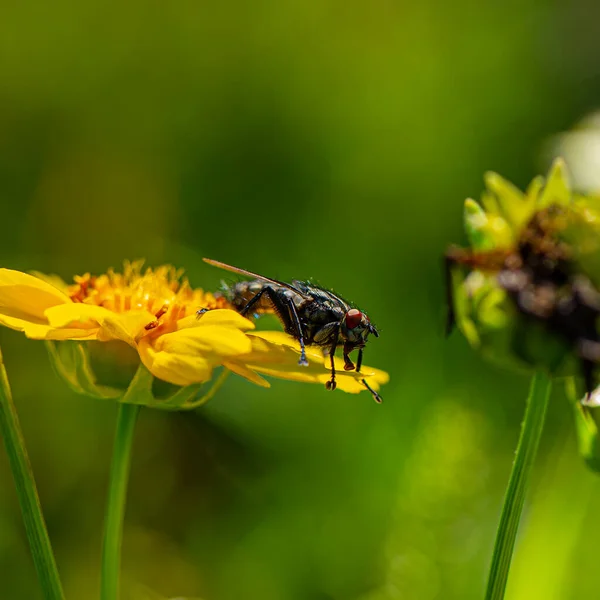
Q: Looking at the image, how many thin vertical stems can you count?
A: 3